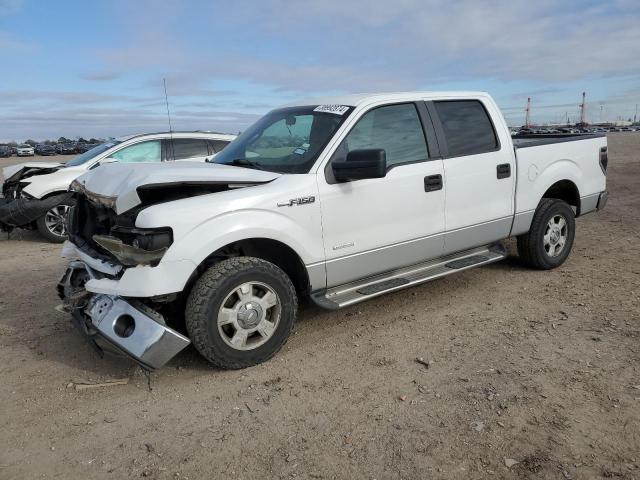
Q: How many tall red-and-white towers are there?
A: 2